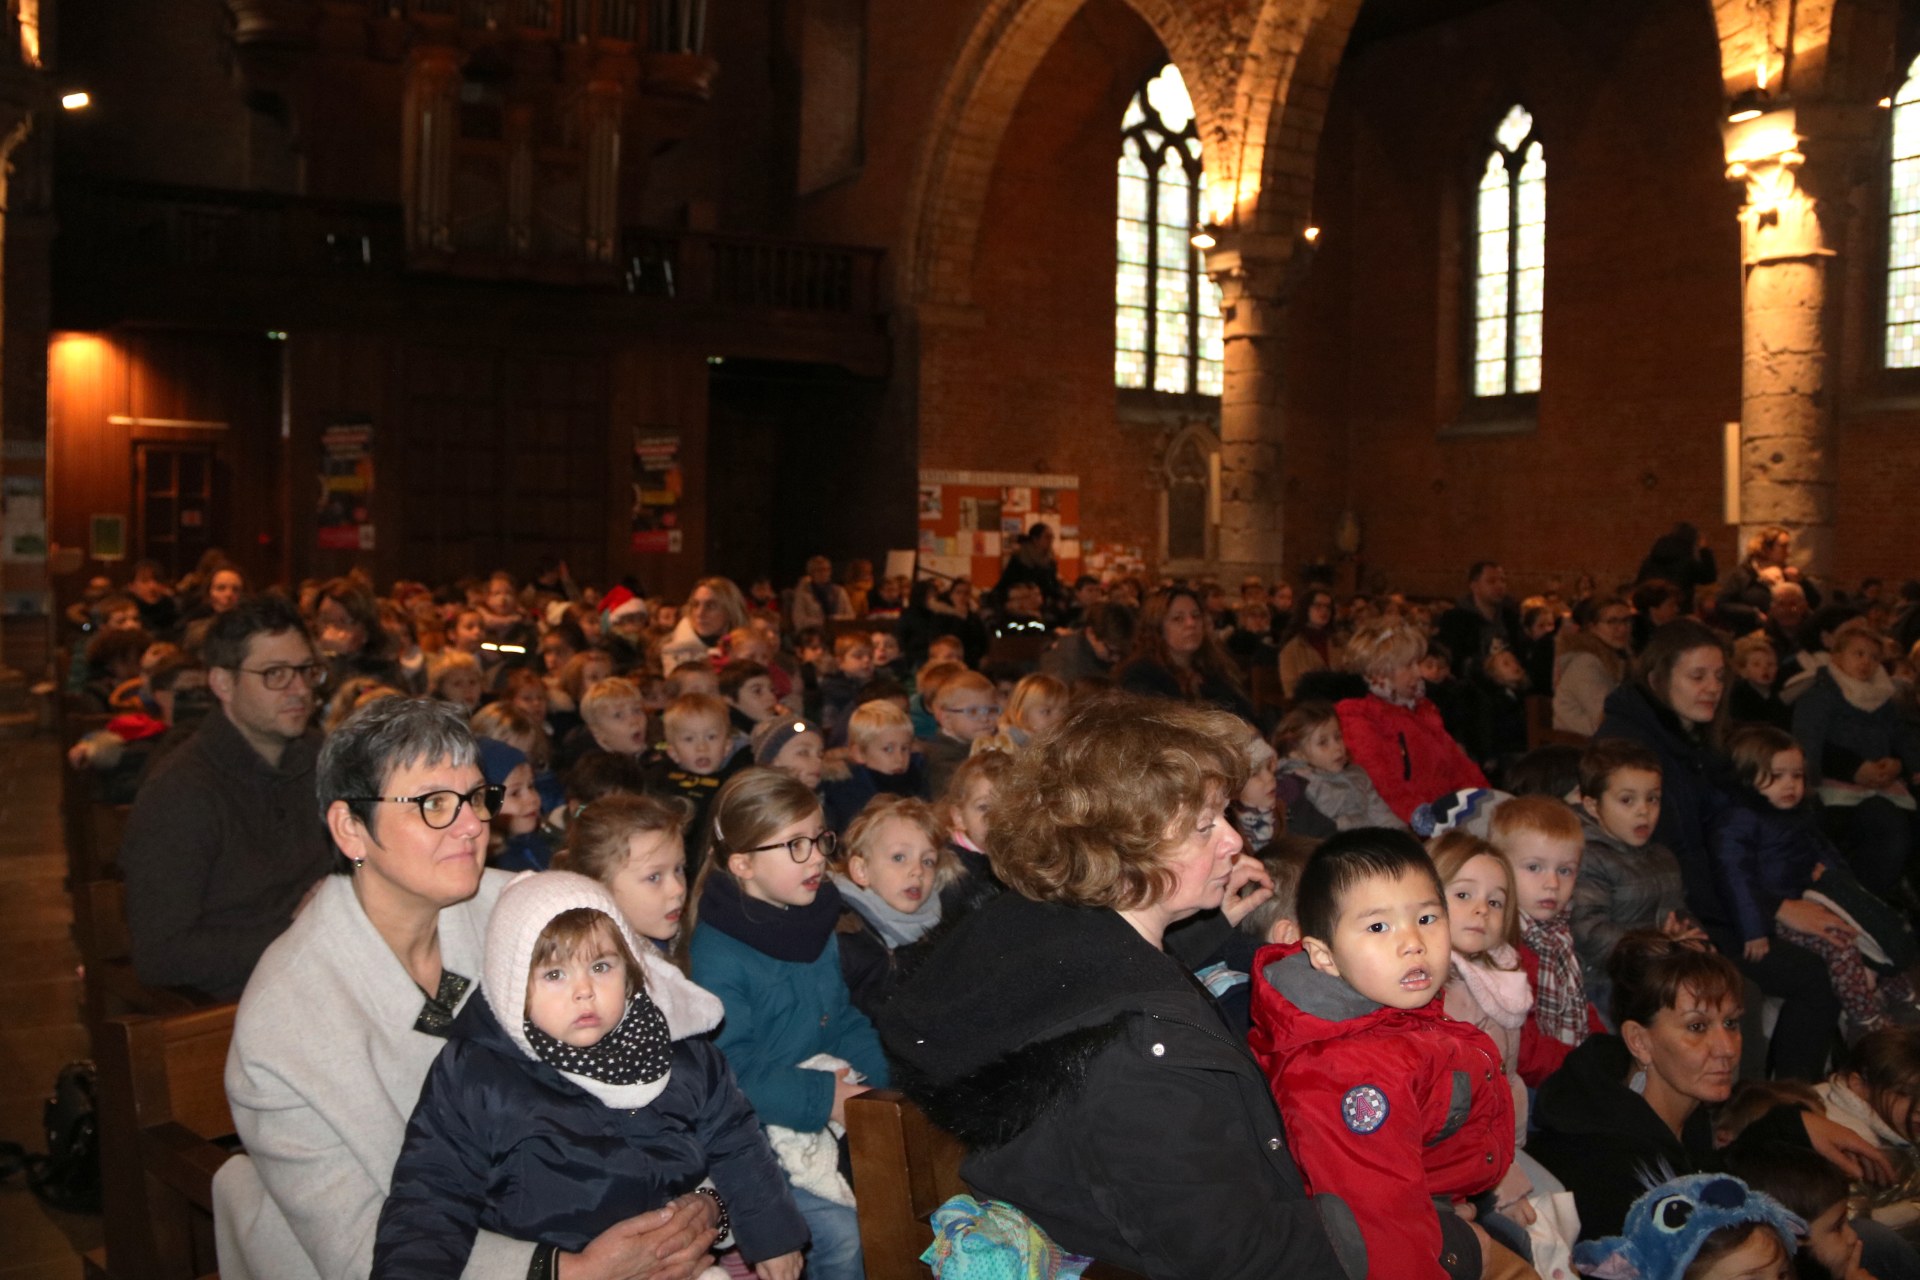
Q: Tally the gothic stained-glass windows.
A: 3